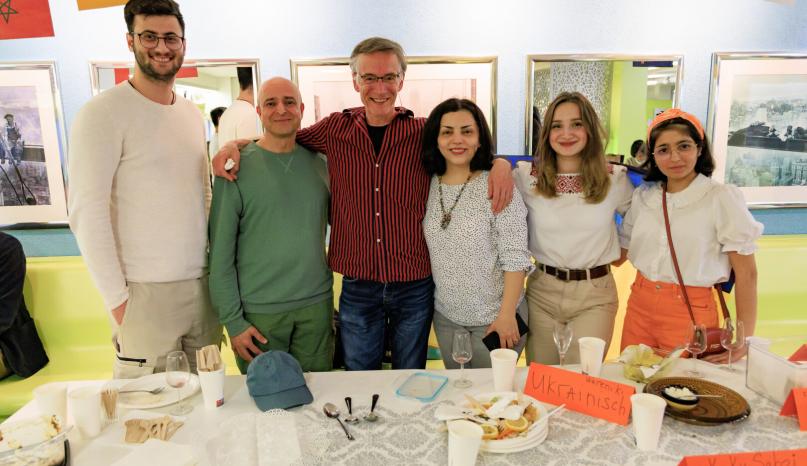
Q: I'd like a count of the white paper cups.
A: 7